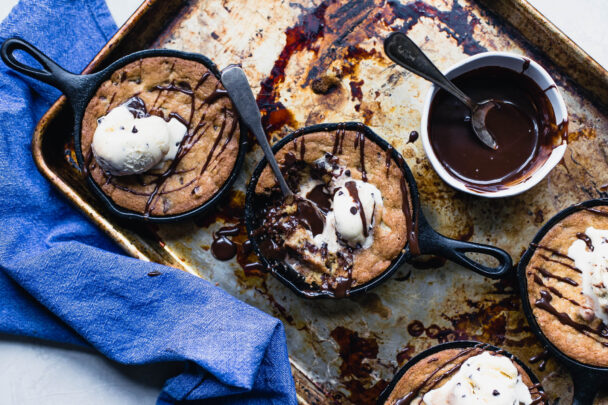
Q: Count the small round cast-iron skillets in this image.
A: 4